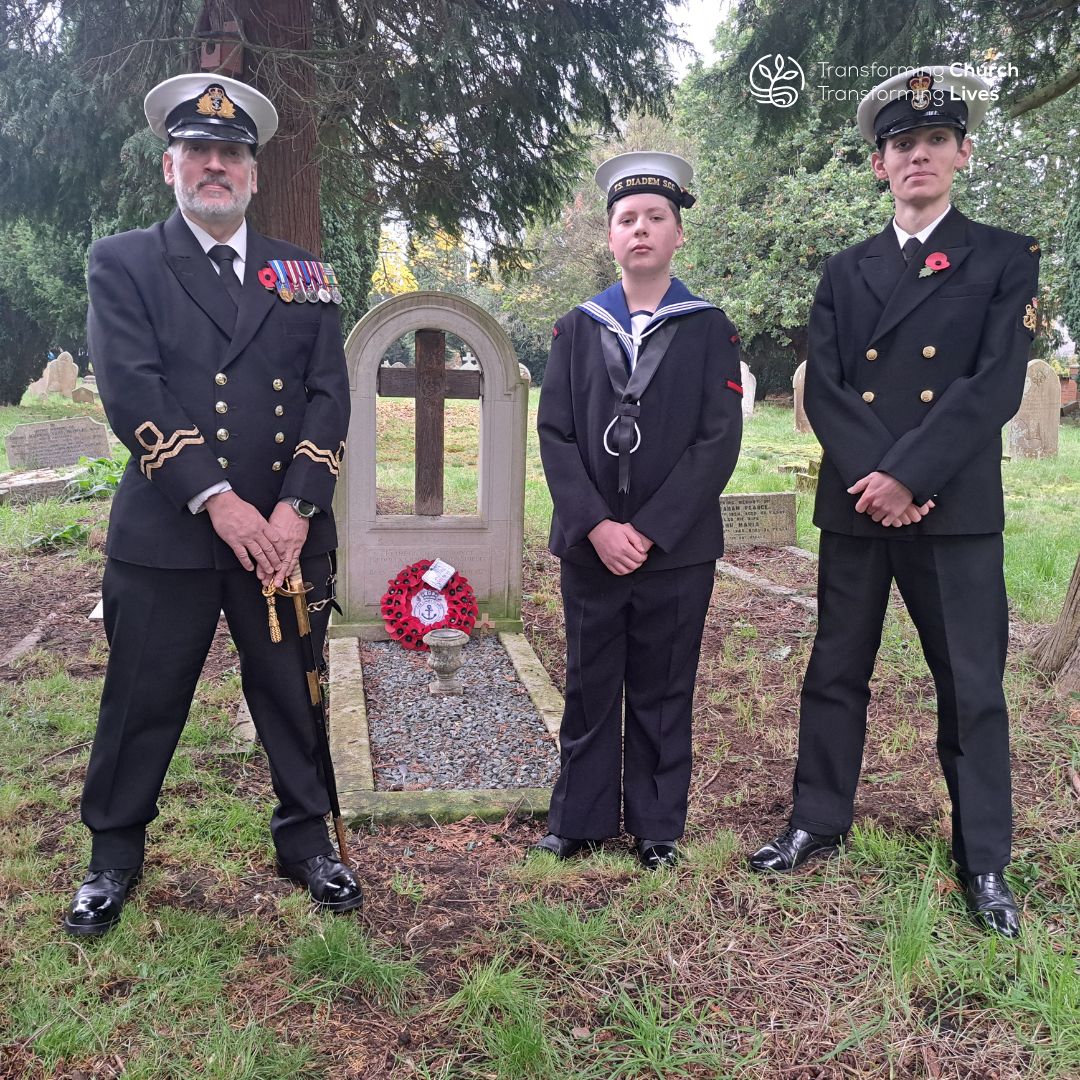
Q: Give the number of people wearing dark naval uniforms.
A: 3